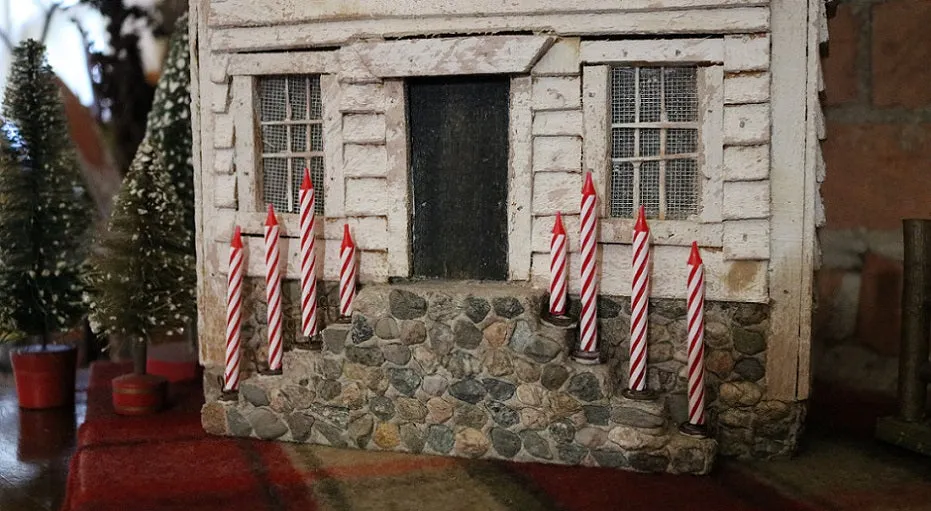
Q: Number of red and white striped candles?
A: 8